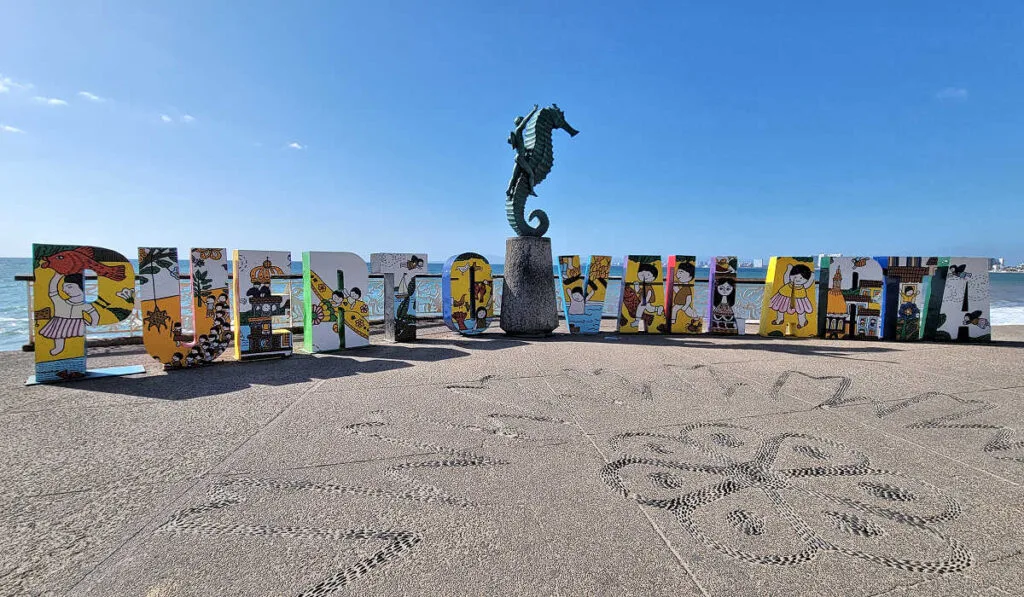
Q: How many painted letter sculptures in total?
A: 14